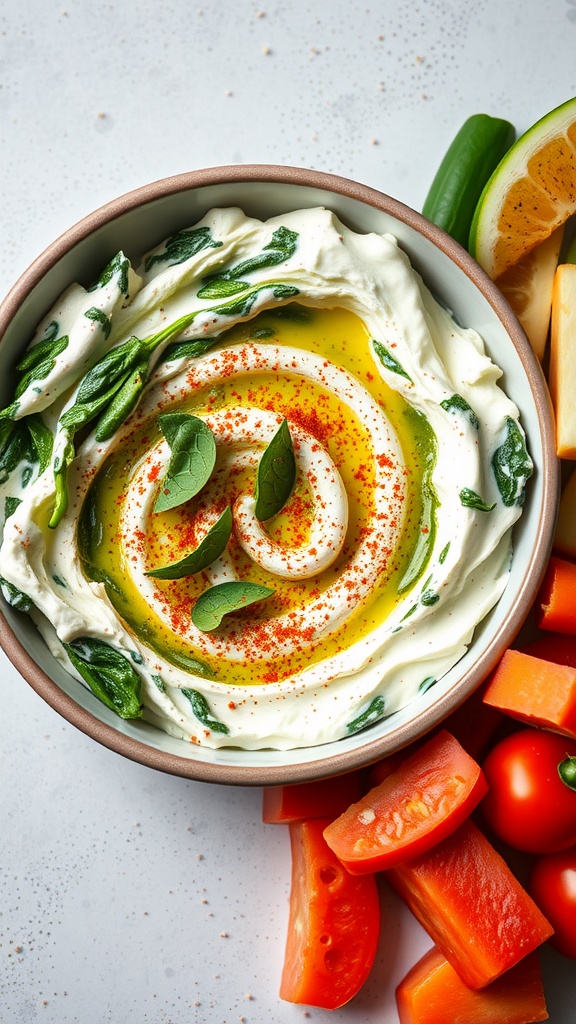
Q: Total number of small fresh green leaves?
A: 4